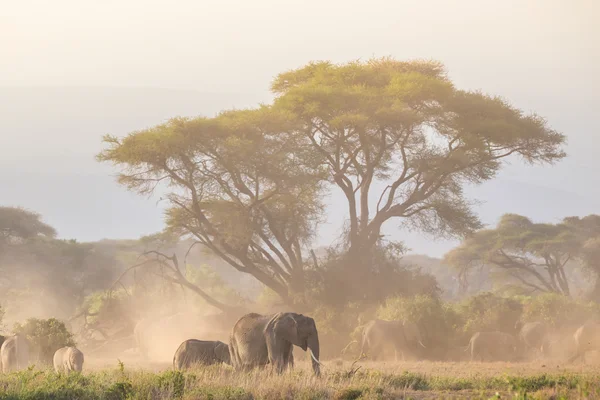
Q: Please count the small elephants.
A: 2